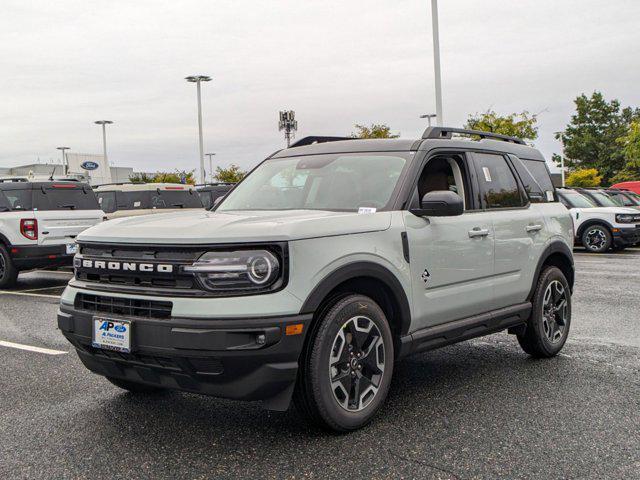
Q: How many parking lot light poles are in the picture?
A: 7